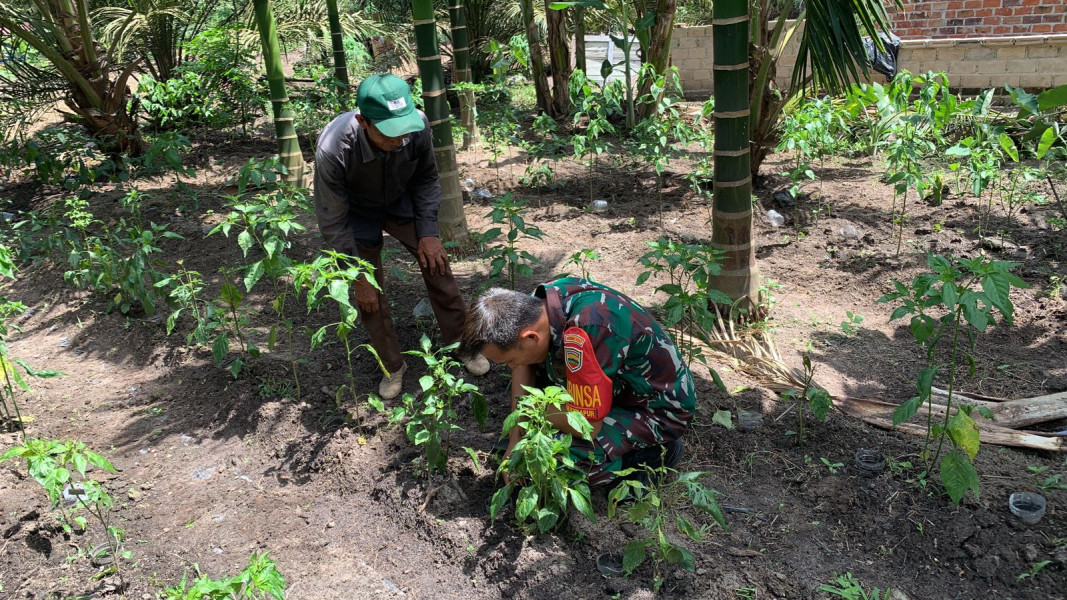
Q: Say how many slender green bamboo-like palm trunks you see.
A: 5